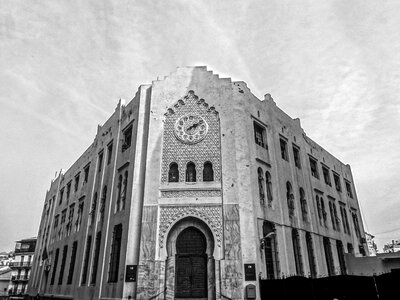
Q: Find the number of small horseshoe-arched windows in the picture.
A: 3